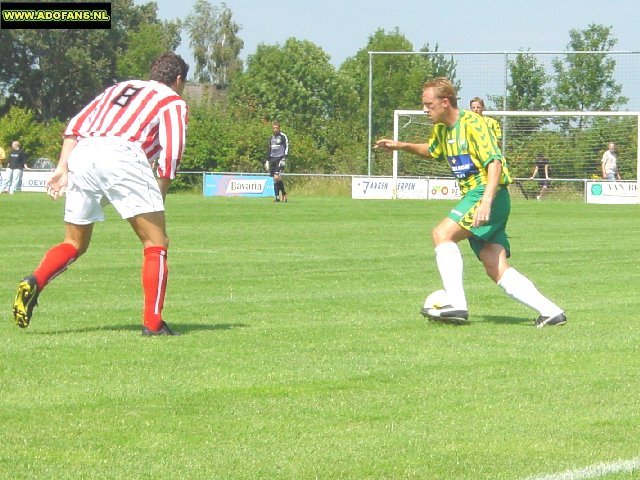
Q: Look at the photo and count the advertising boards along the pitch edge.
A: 5